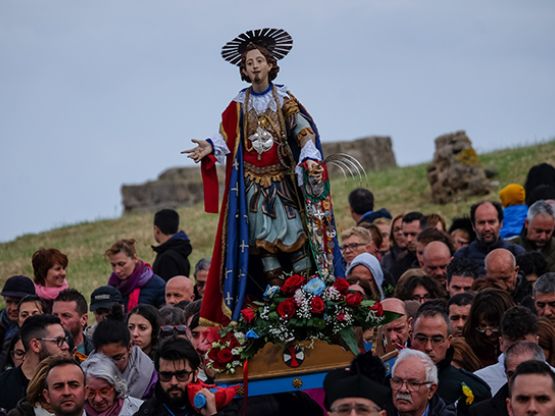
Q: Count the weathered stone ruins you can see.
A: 3